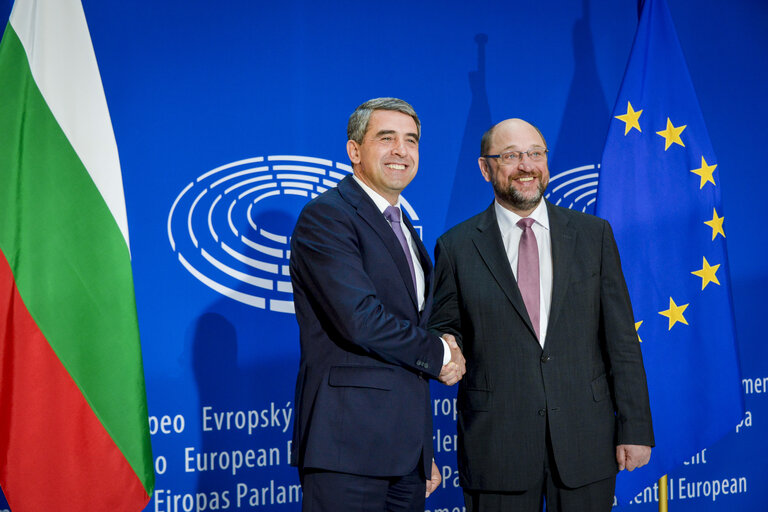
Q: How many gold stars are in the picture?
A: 7